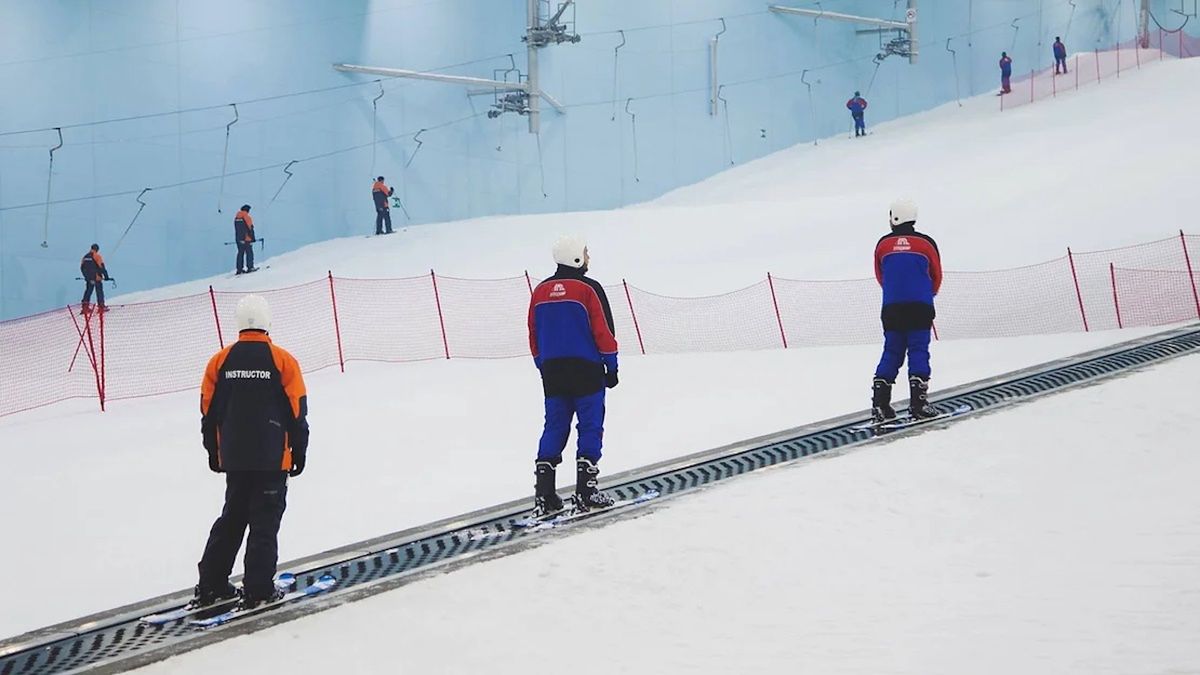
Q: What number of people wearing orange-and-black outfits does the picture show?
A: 4